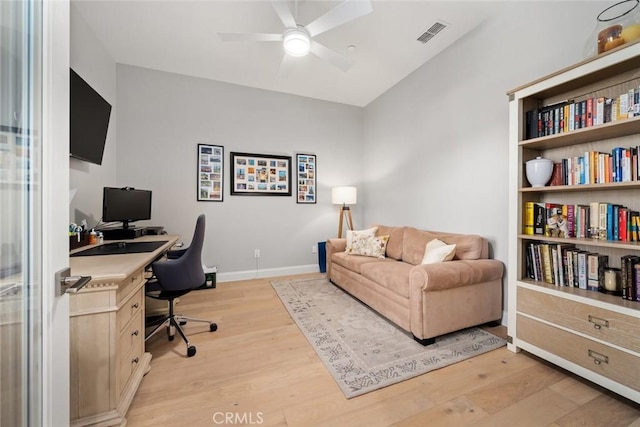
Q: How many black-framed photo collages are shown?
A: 3